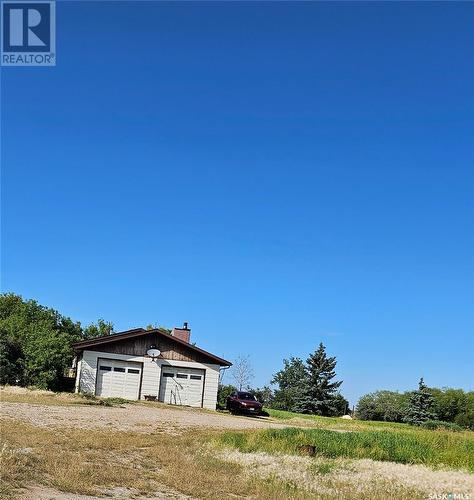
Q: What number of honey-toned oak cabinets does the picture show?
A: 0